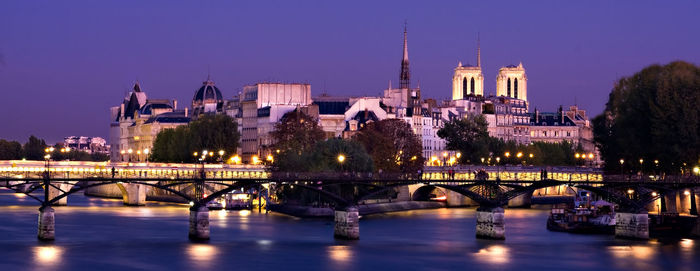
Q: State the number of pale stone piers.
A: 5